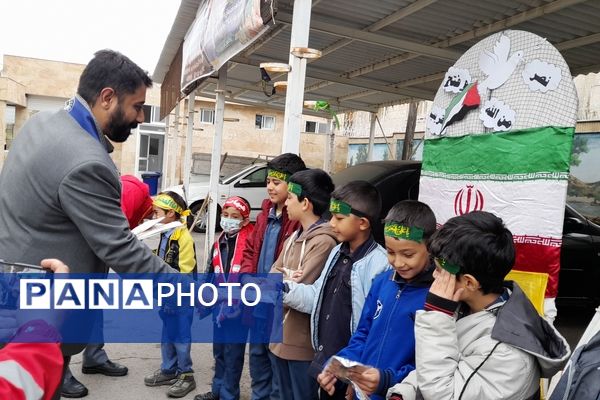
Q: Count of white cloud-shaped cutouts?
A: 4